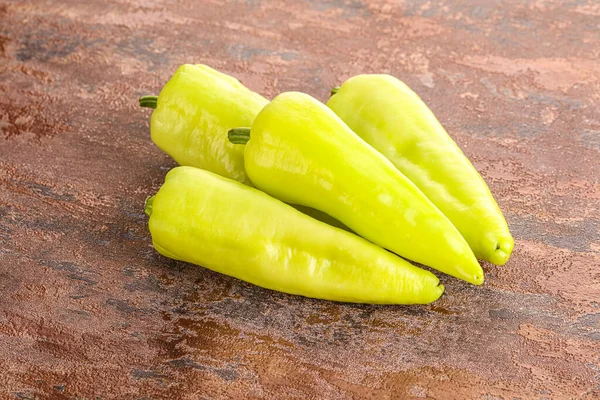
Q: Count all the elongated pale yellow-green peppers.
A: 4